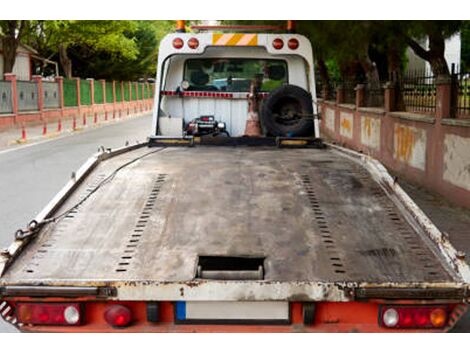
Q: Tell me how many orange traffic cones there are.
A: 1